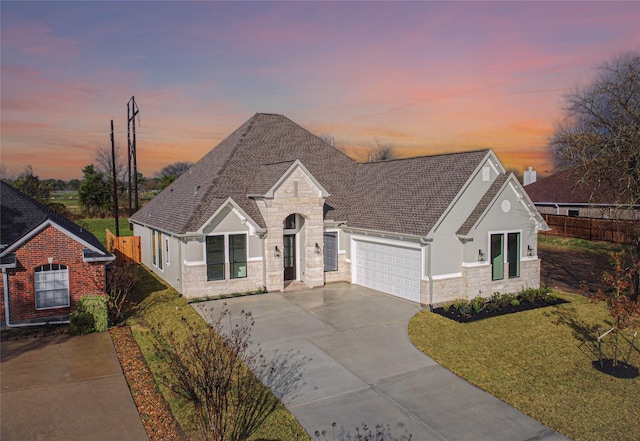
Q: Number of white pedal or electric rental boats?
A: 0